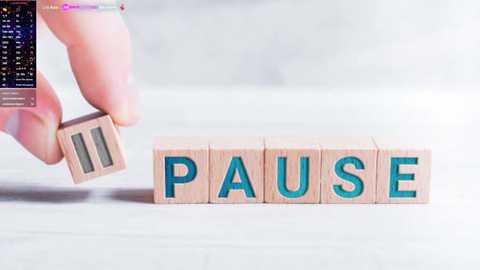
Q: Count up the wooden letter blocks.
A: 5